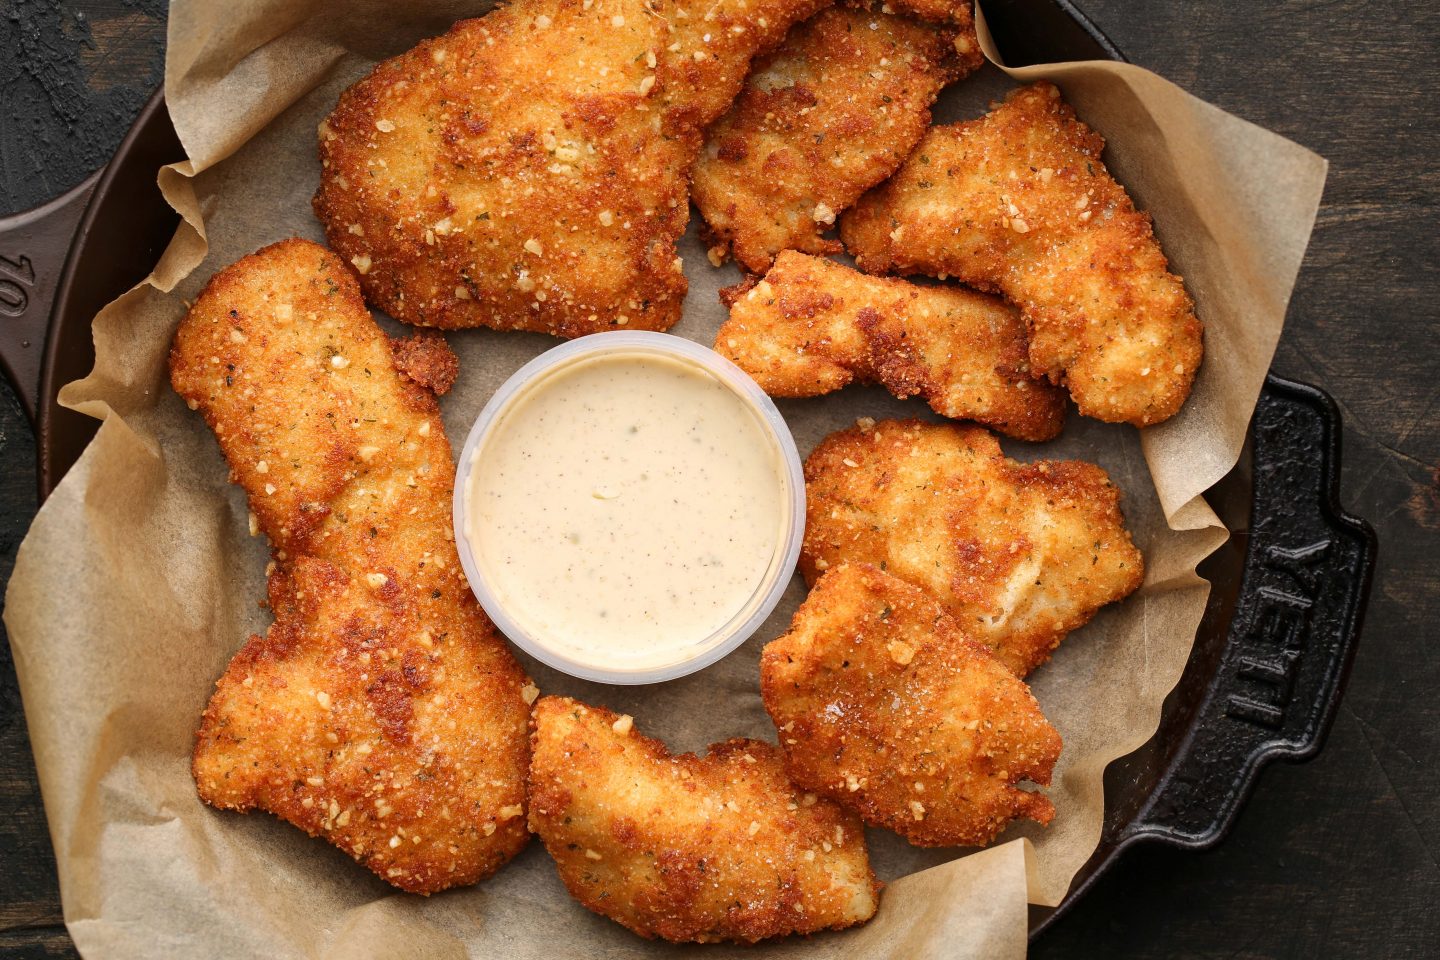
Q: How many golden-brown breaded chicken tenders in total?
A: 8